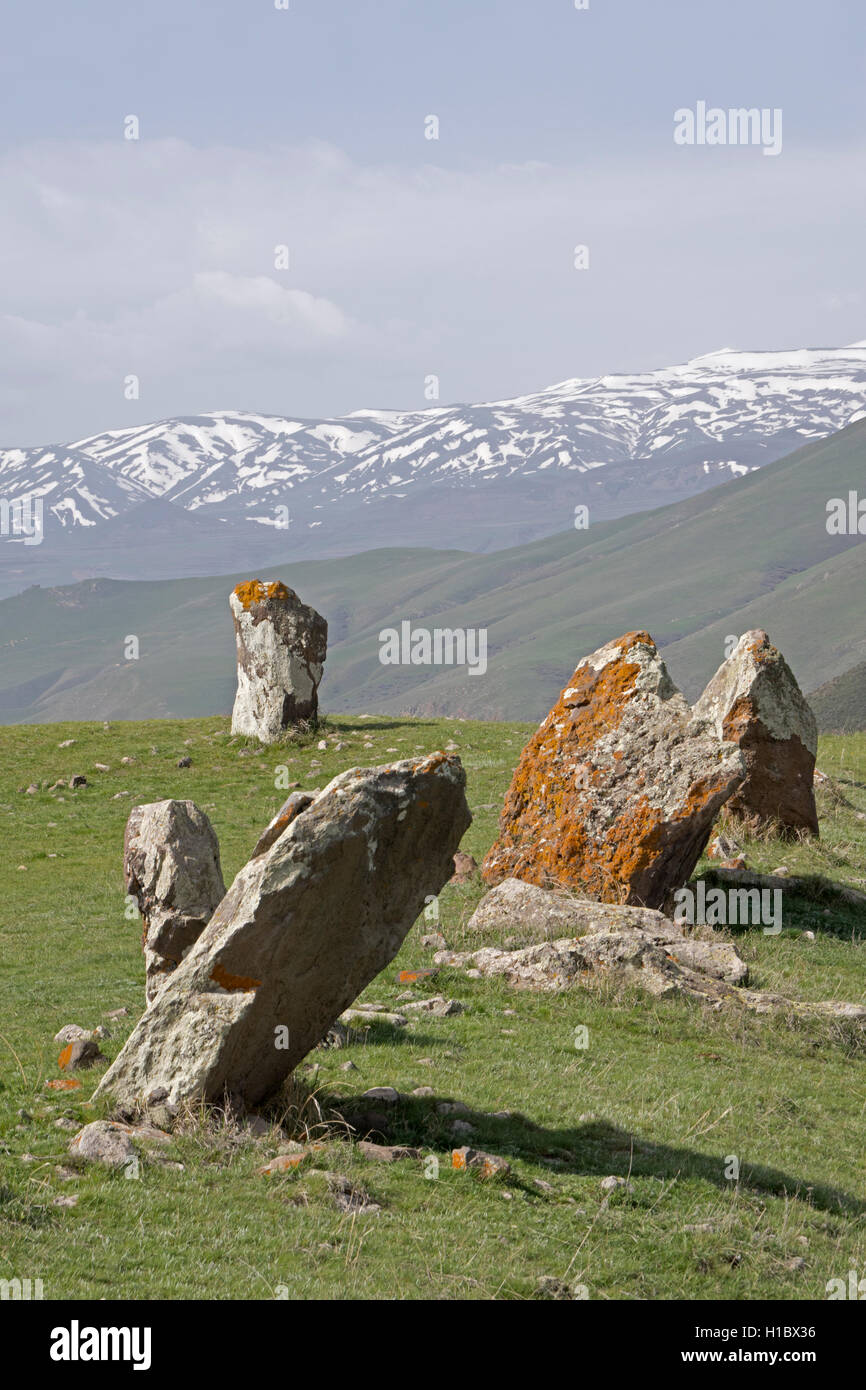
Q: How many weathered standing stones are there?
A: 5